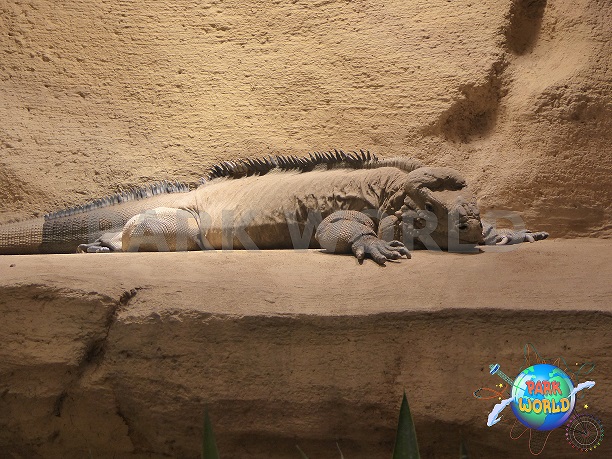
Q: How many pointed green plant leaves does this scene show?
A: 2